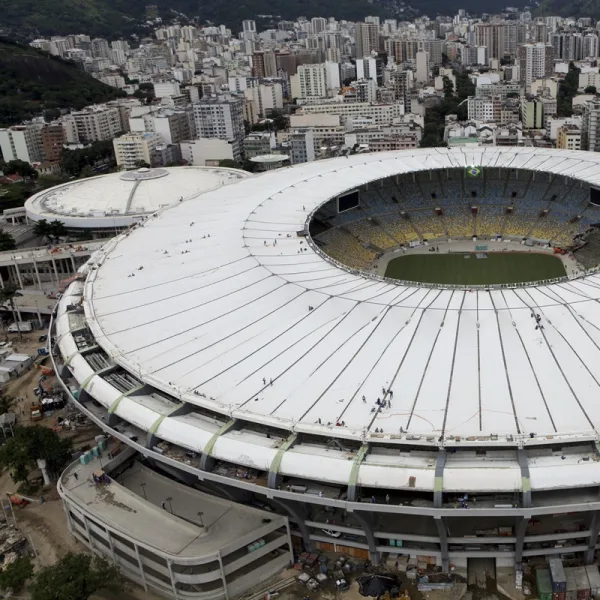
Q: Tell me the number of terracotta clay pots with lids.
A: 0